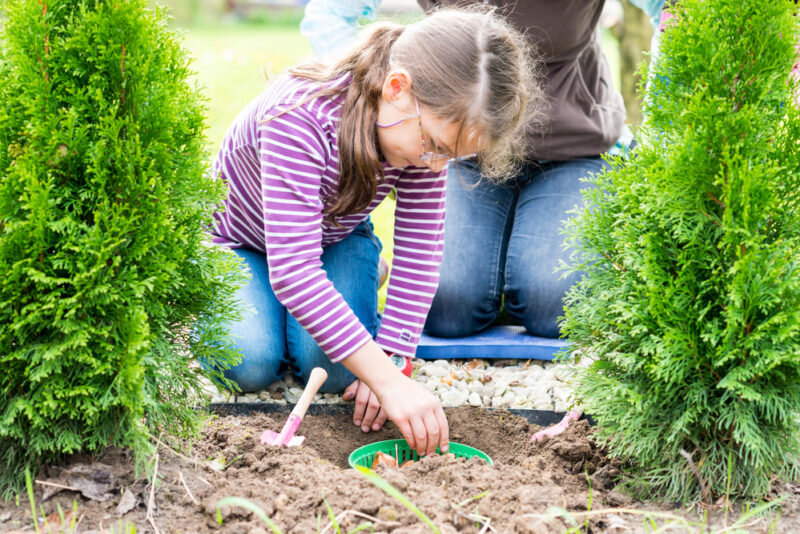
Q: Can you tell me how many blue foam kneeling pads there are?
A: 1